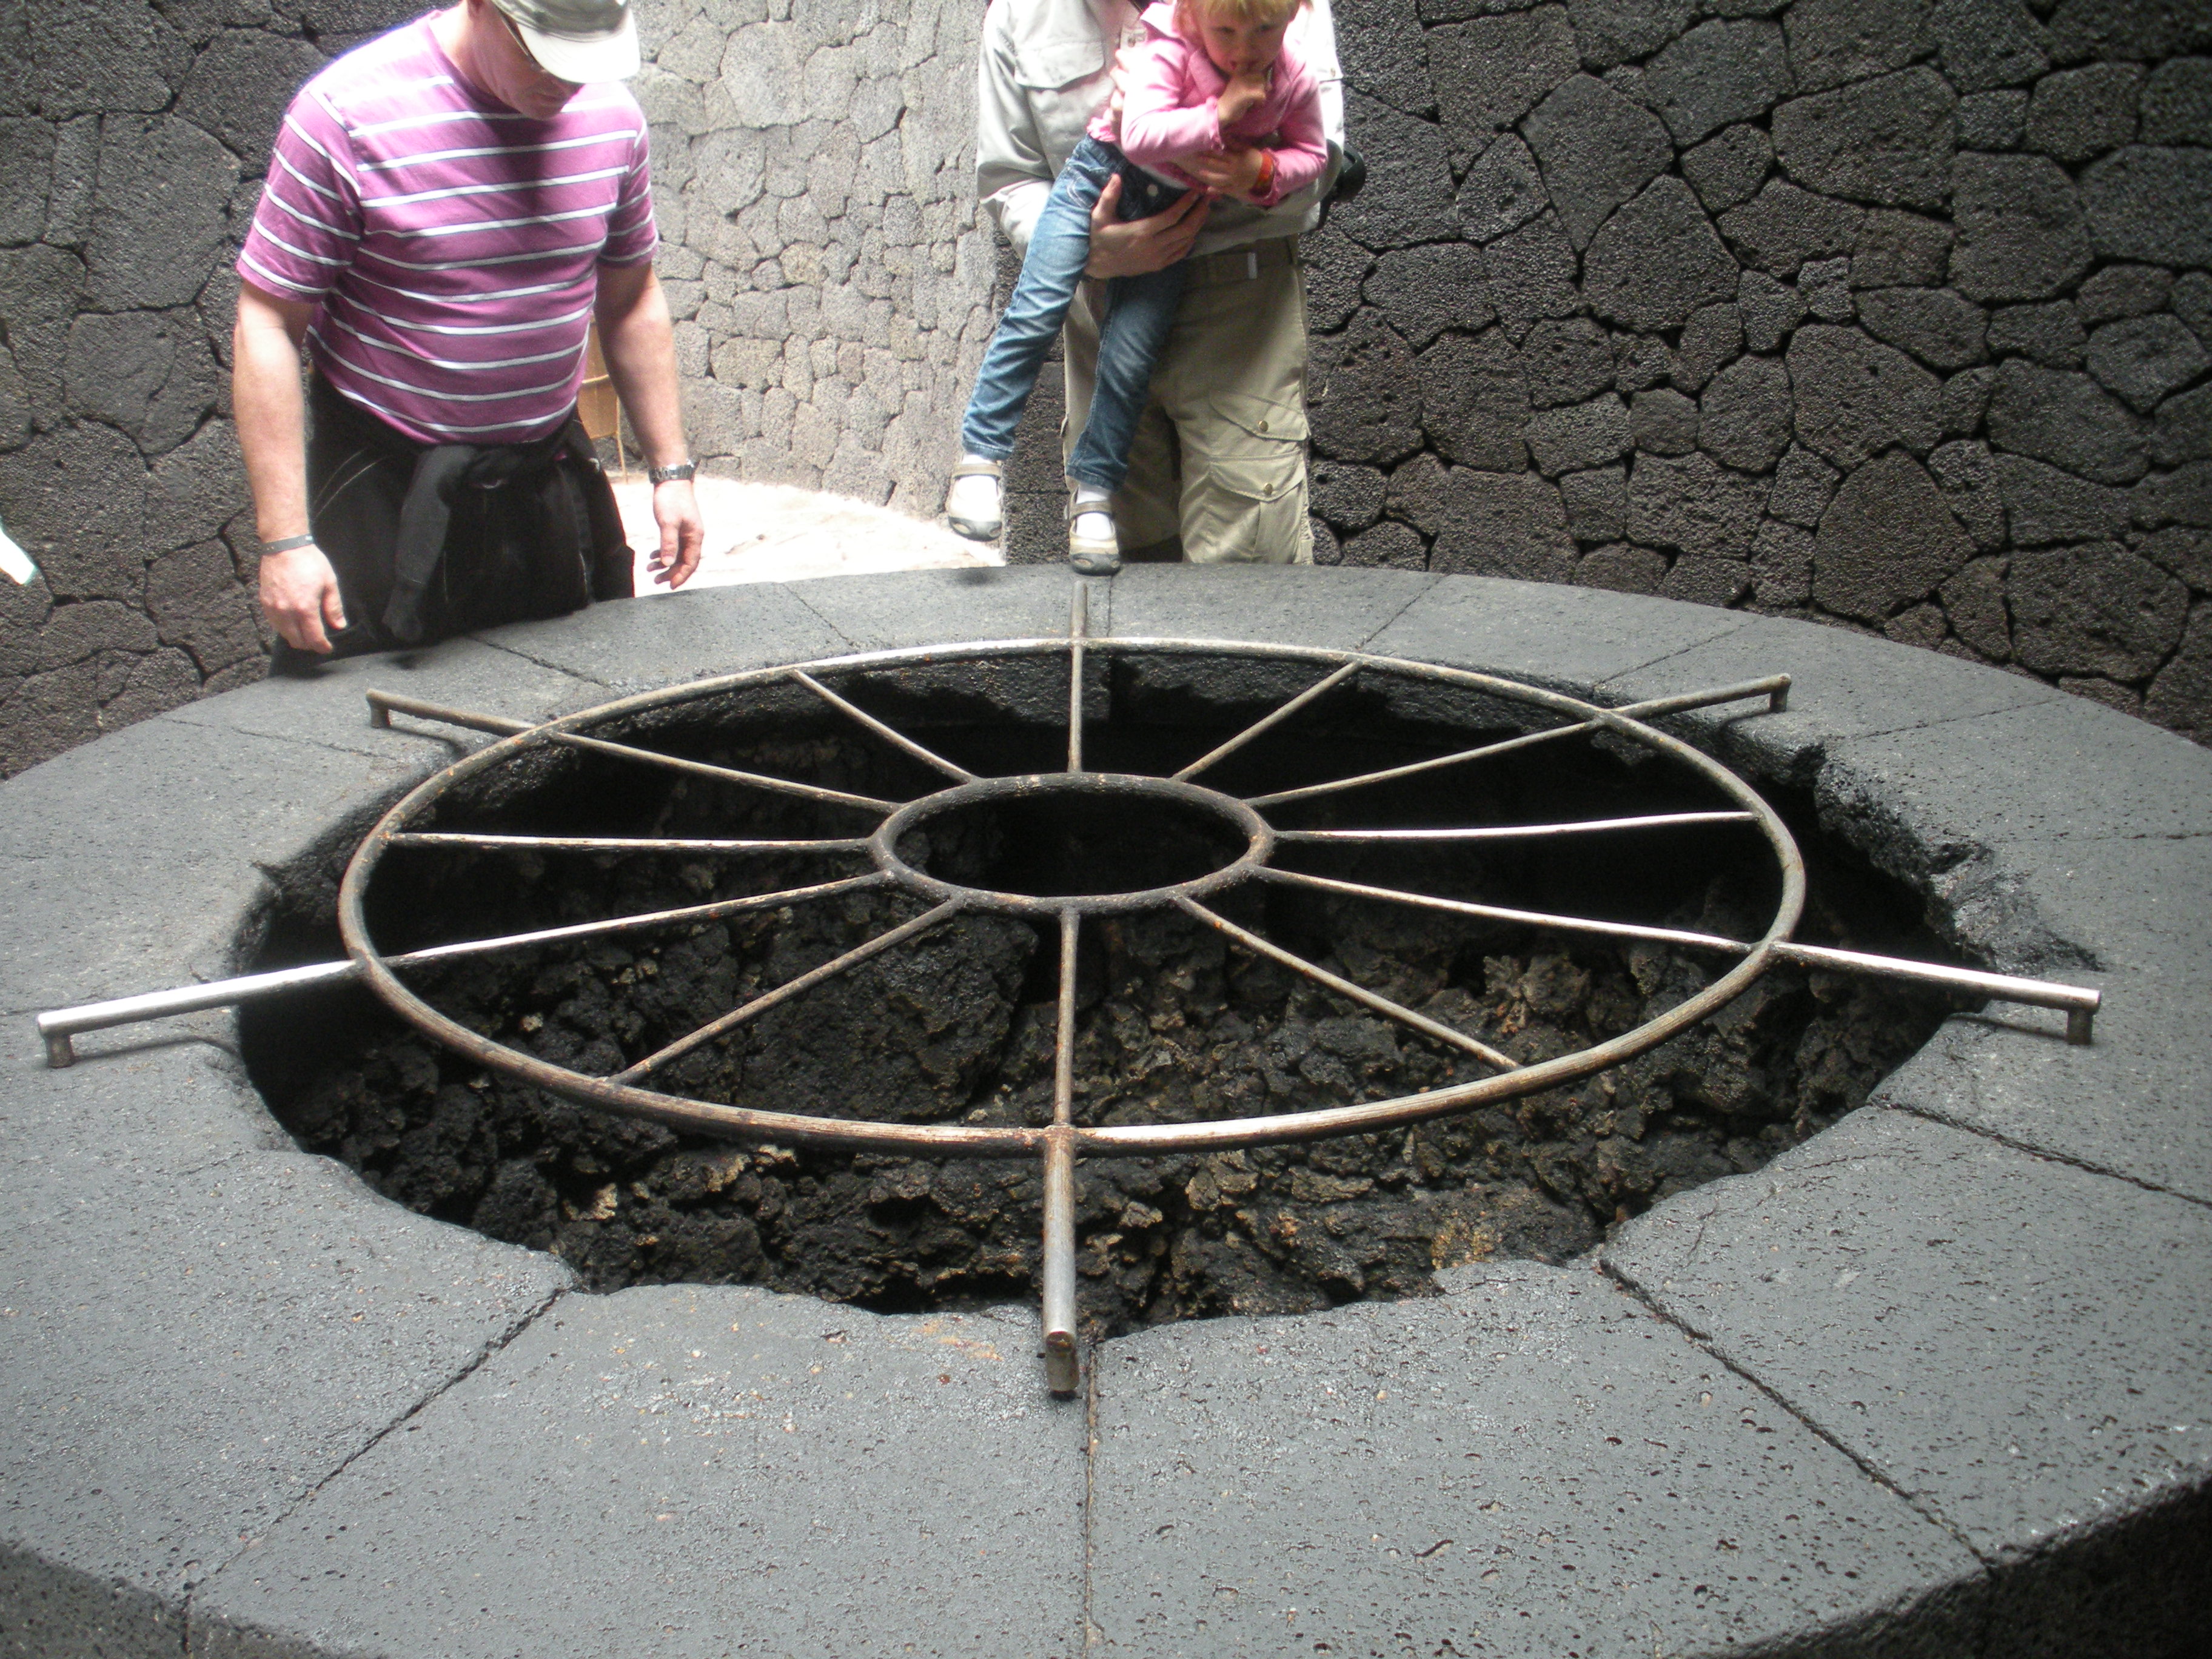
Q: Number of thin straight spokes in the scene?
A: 12